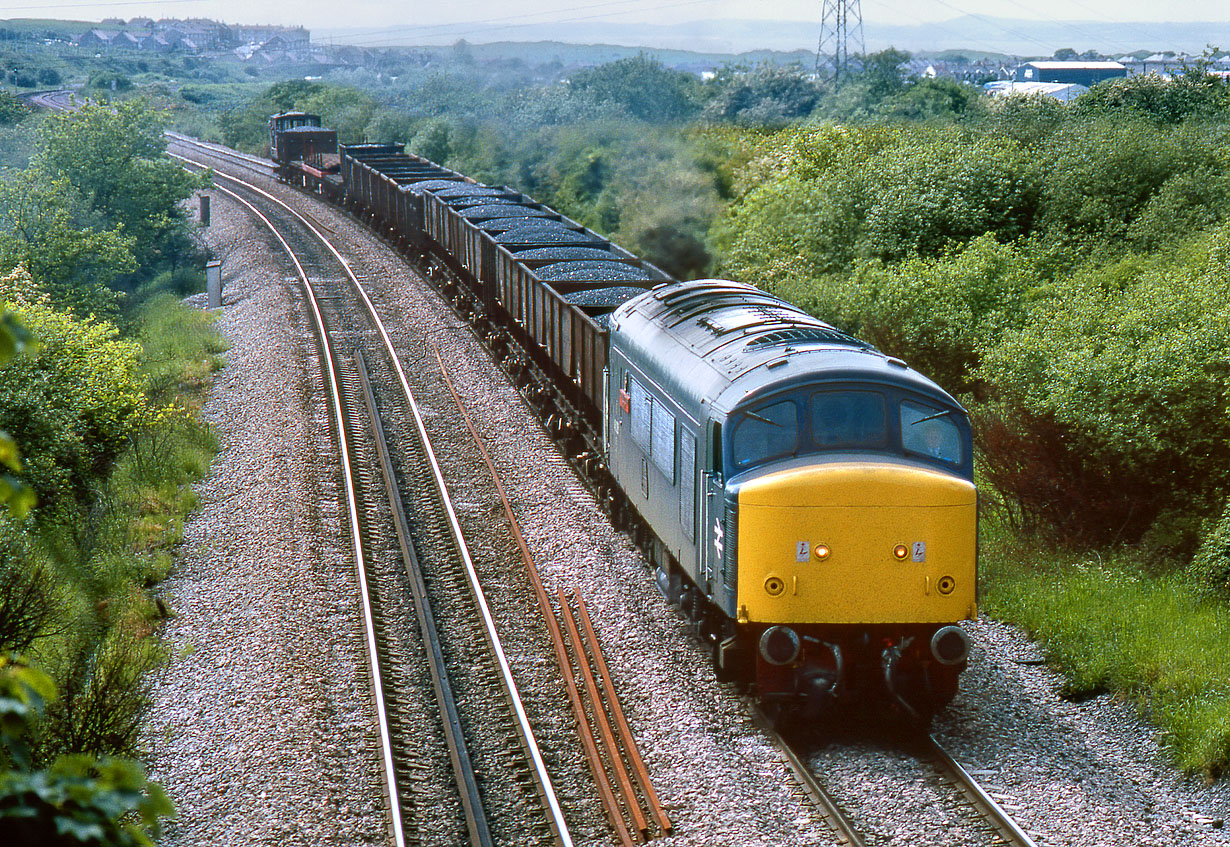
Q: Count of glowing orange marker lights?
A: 2